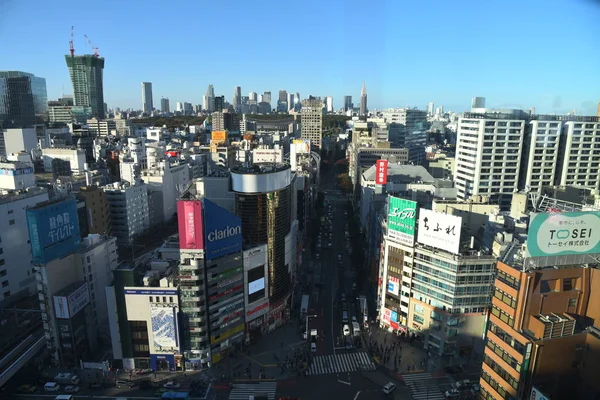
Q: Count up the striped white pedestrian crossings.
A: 3